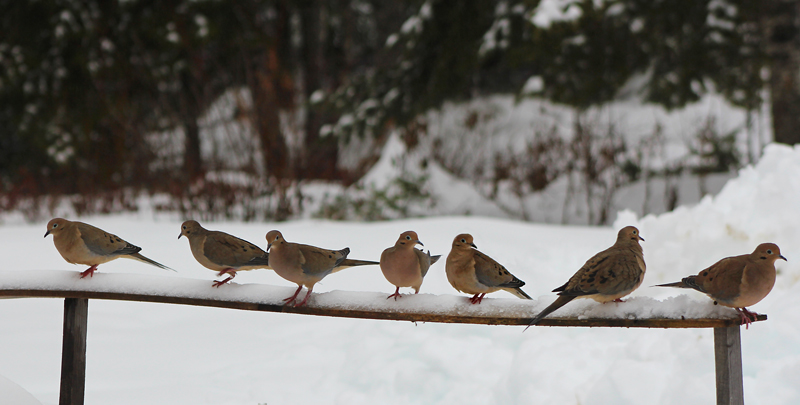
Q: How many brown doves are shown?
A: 7